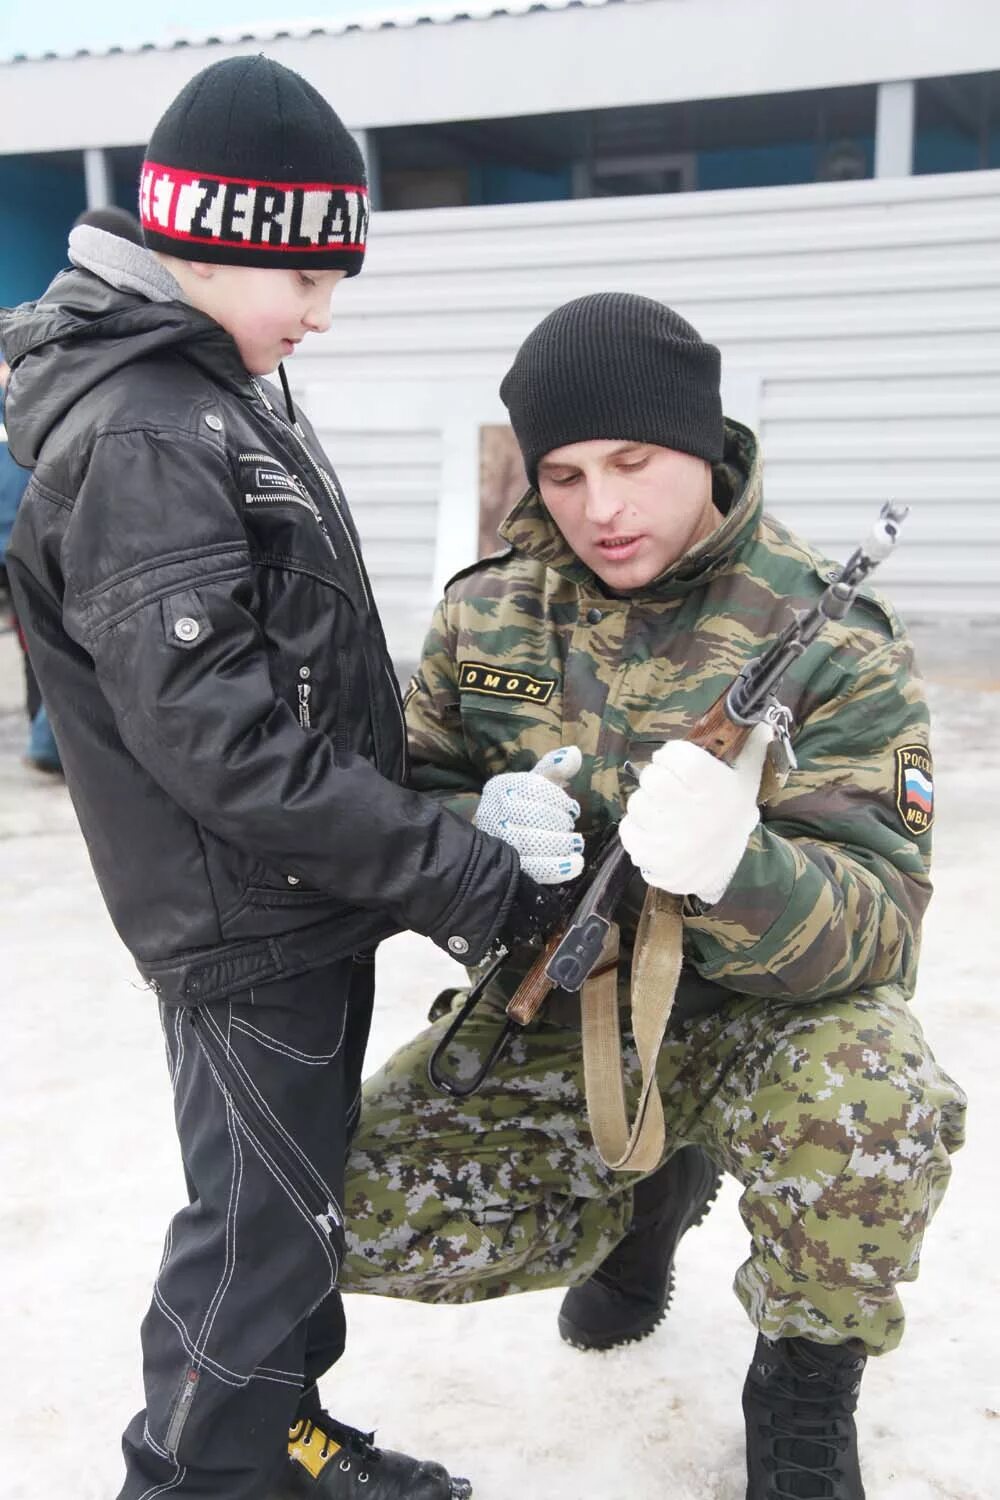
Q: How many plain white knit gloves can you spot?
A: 1